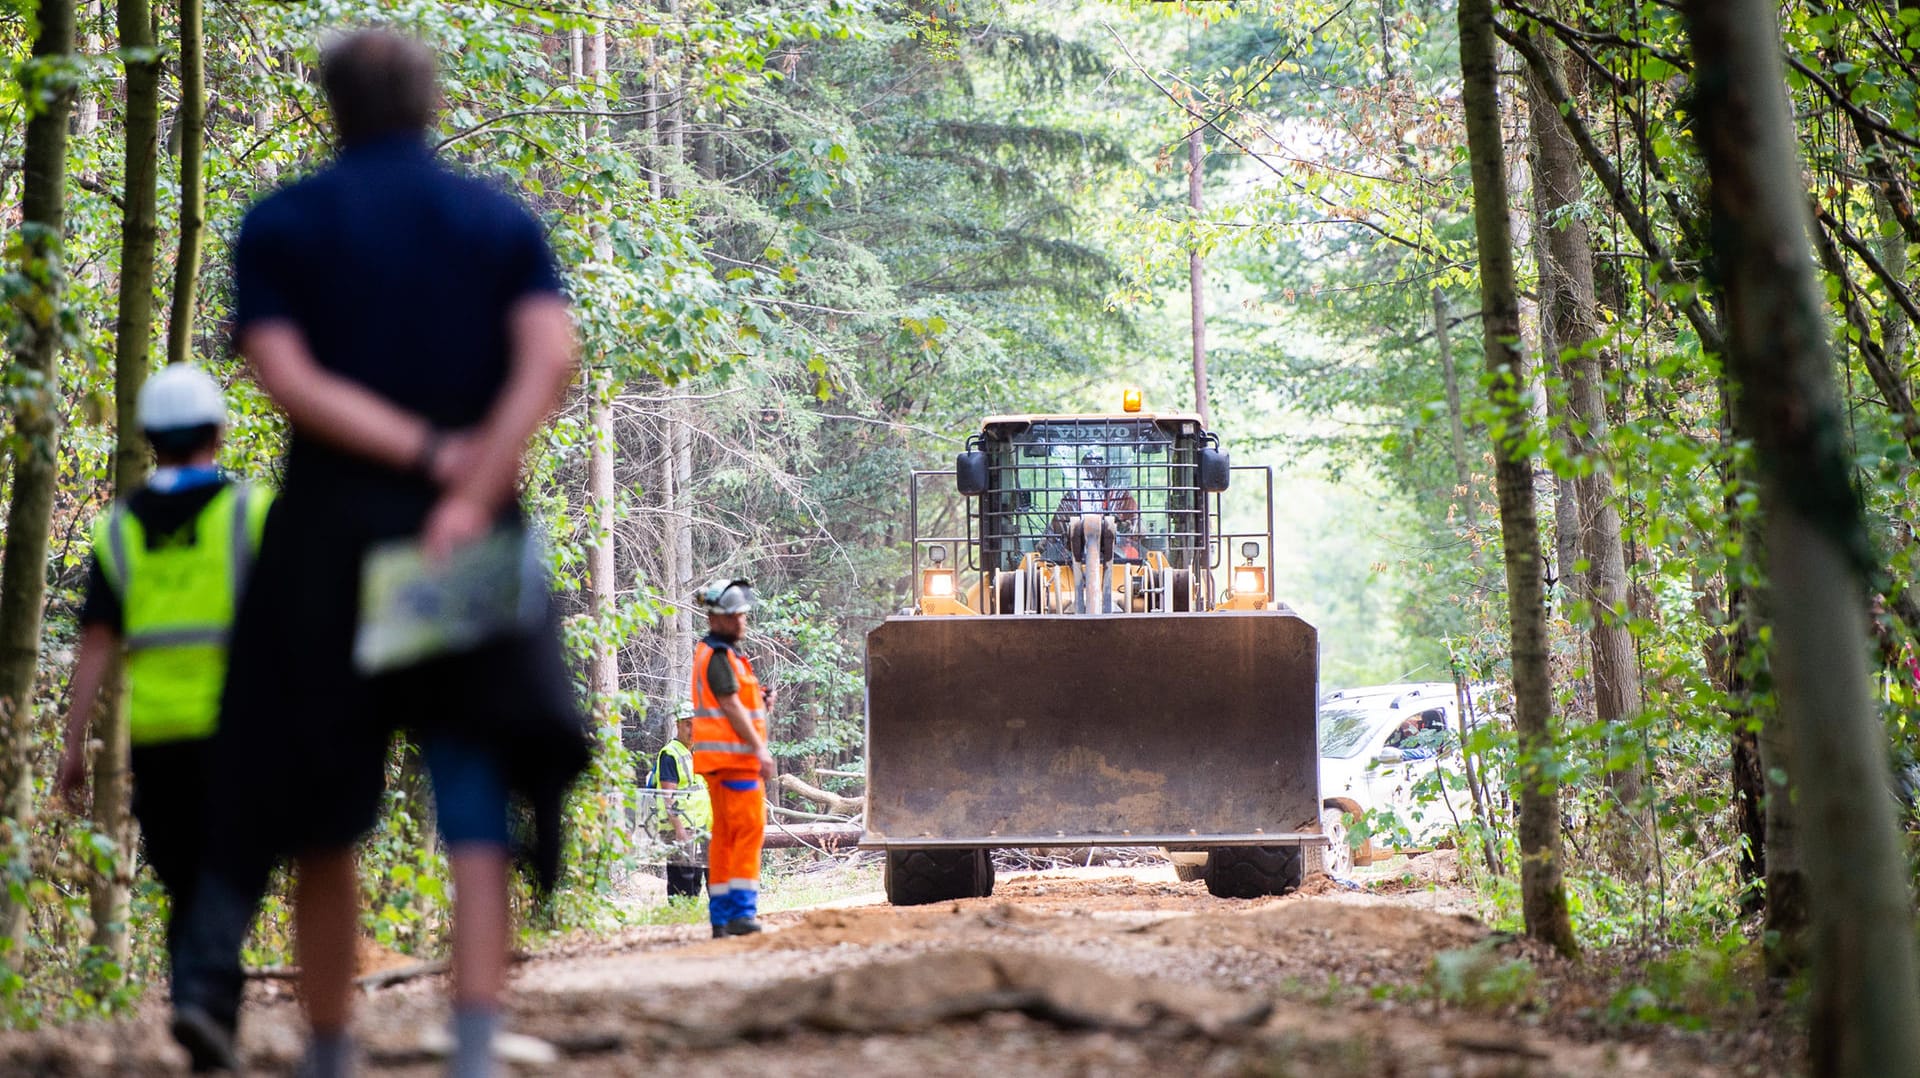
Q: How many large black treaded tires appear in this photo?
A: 2